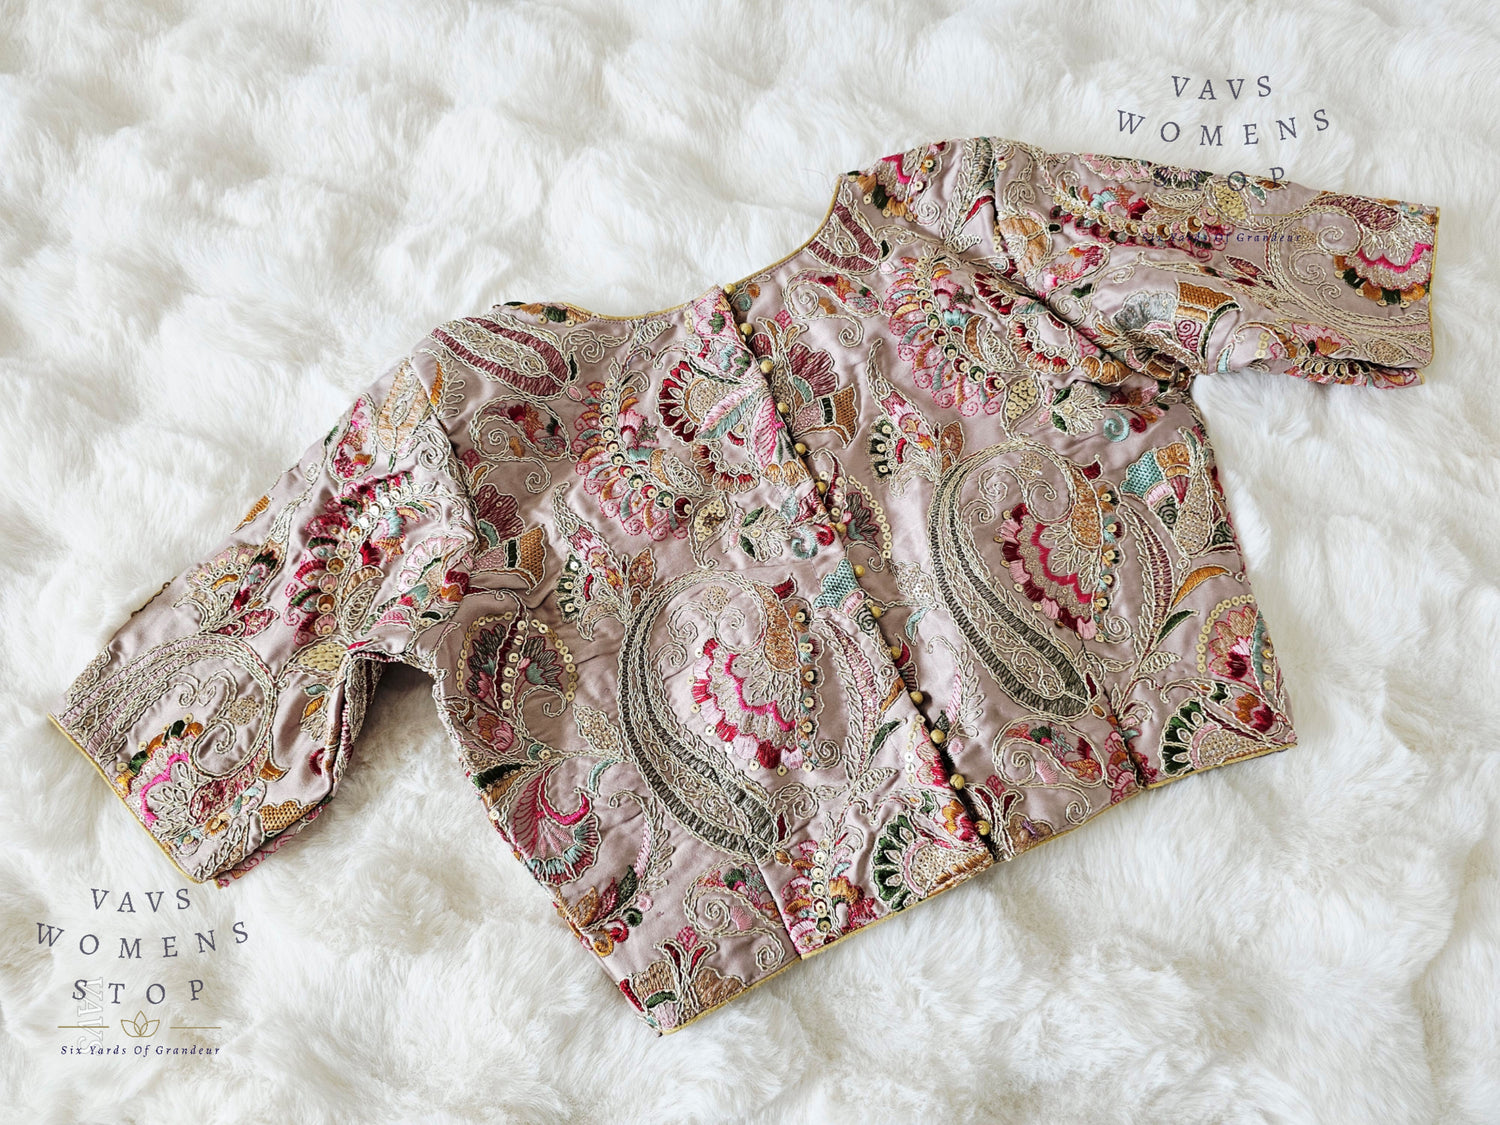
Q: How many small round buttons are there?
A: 14